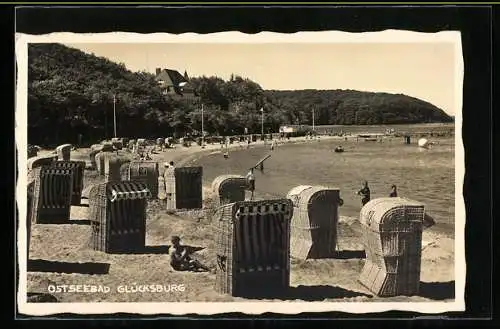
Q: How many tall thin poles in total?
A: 4